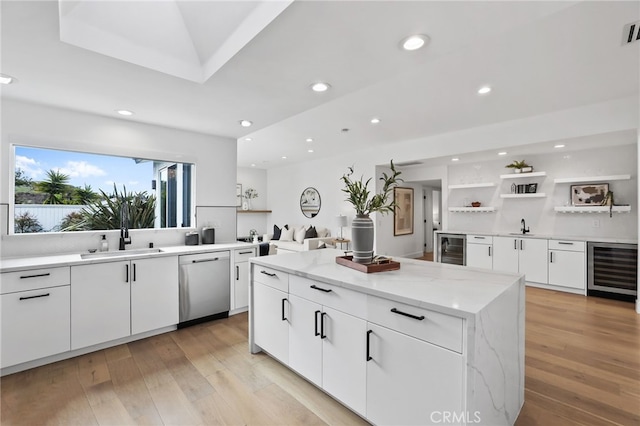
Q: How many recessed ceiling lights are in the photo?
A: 15